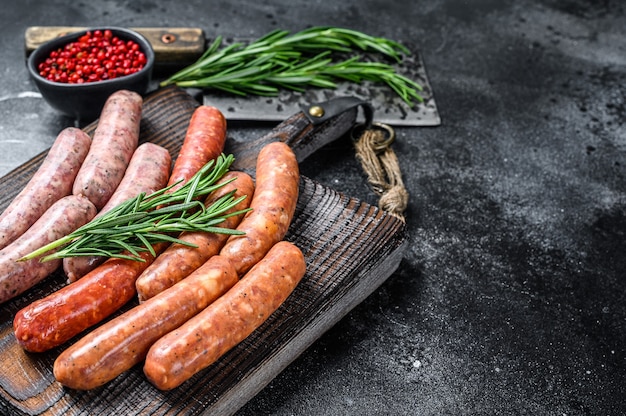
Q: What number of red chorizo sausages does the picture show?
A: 2